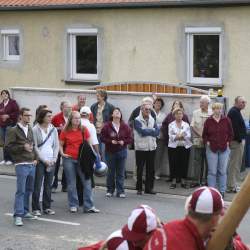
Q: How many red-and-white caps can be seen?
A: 3